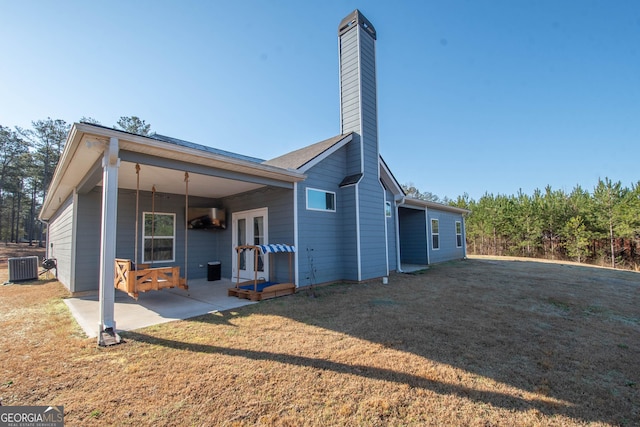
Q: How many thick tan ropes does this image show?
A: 3